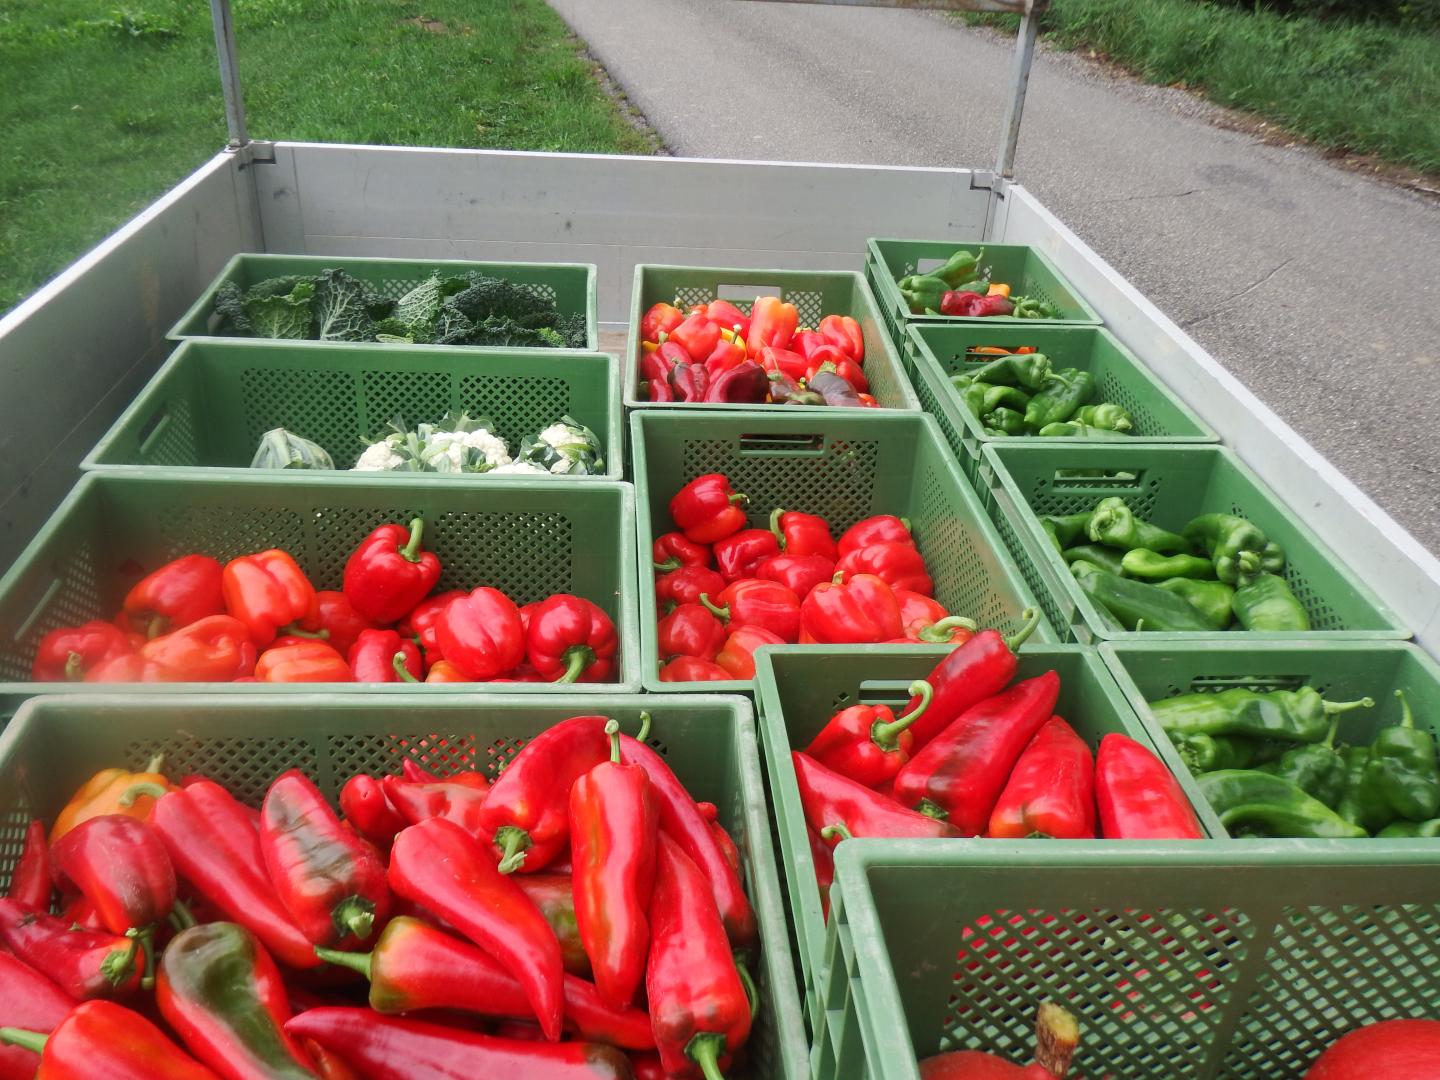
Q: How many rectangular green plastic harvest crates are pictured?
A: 12